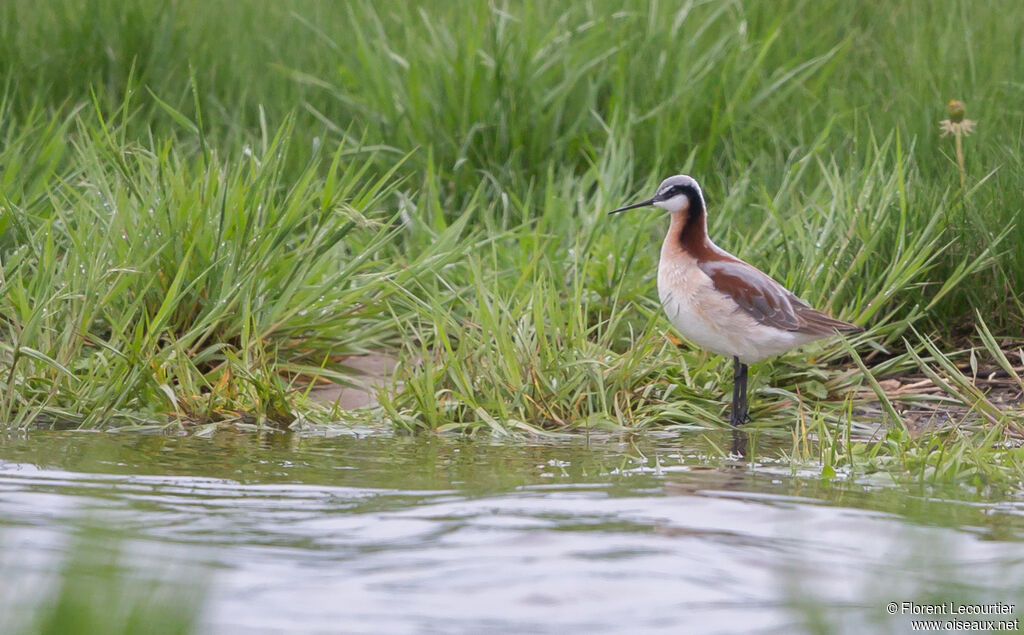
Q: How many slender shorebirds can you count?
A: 1